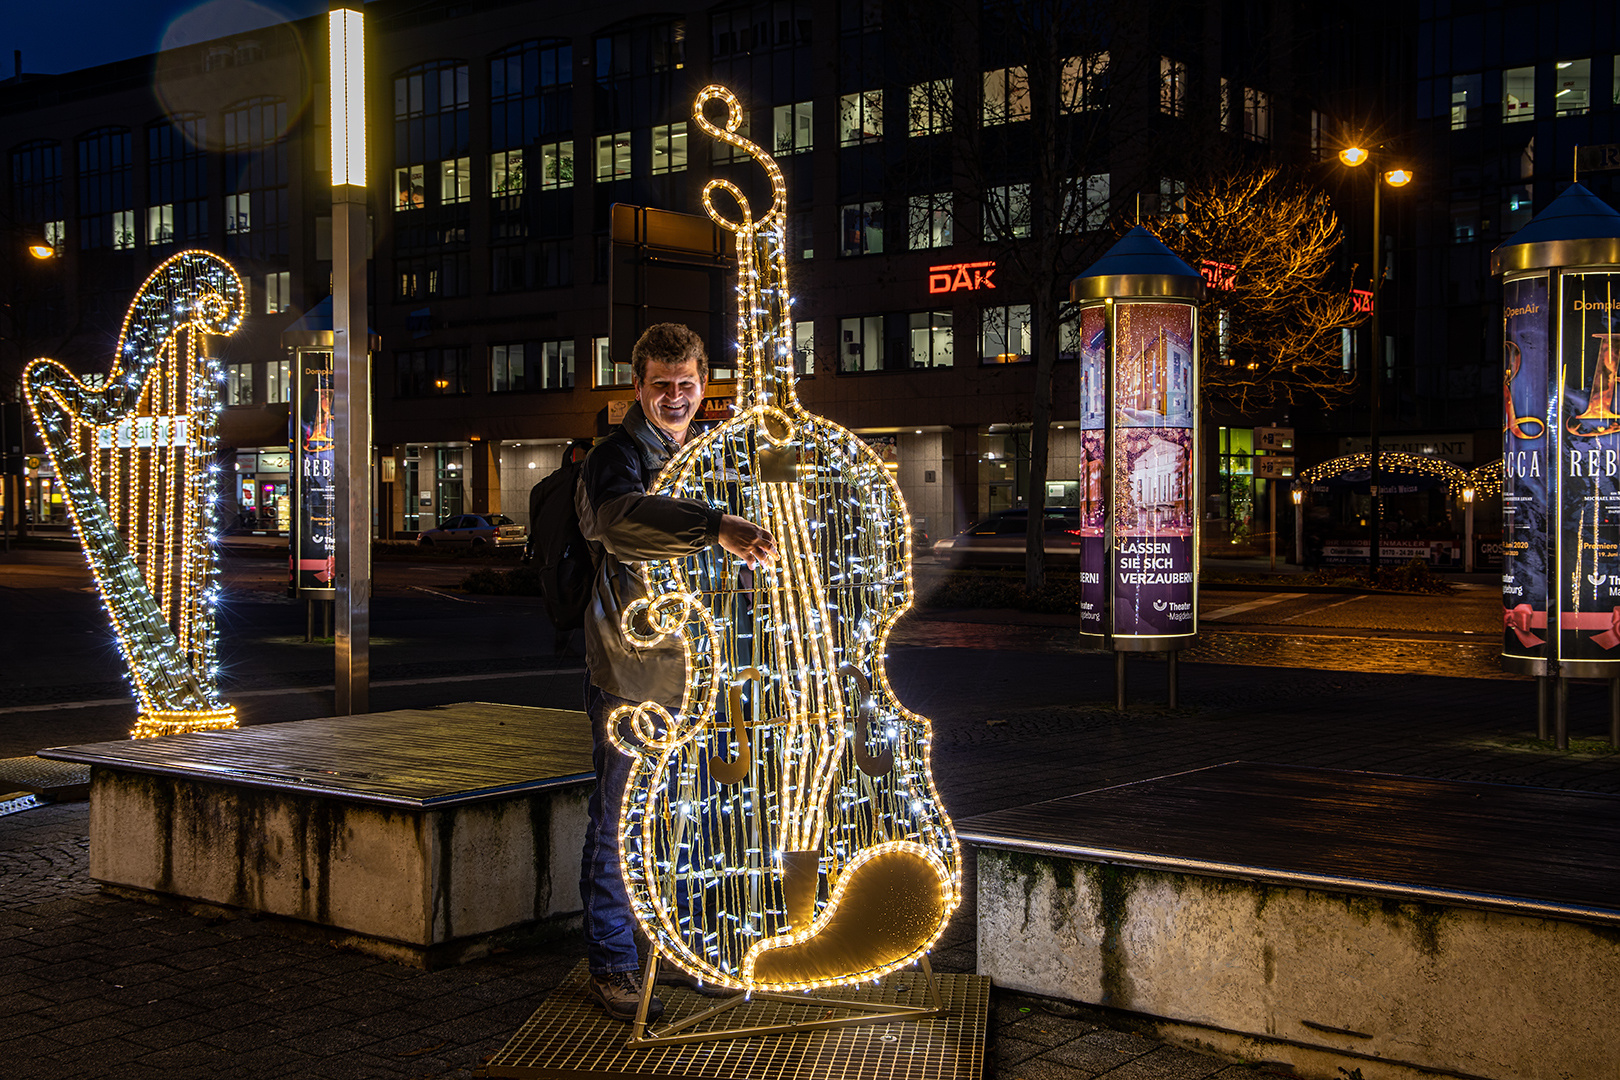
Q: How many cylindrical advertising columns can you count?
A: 3